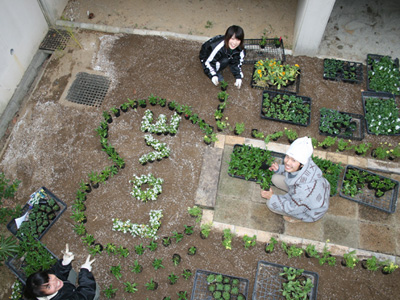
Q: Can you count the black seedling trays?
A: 14